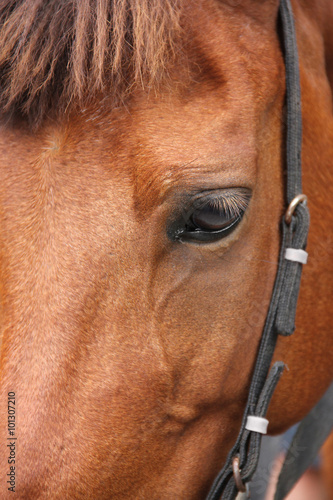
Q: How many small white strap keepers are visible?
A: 2